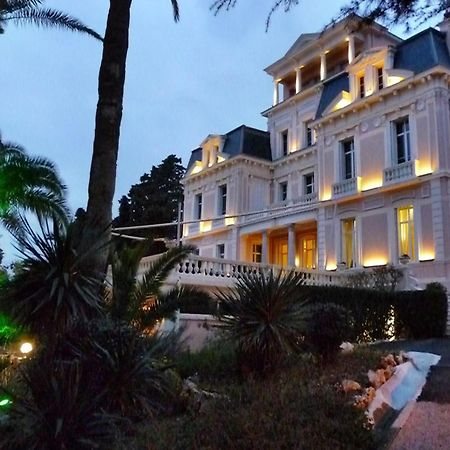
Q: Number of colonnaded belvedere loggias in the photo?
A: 1